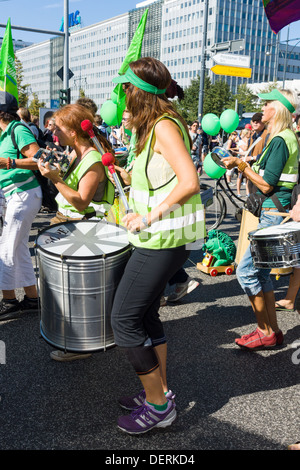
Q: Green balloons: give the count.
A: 5